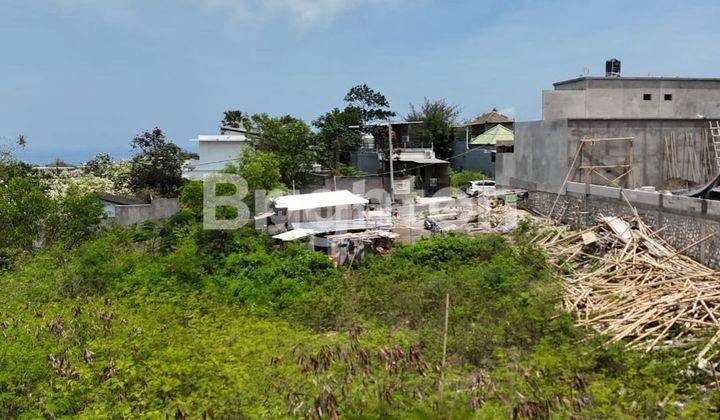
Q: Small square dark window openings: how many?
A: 2